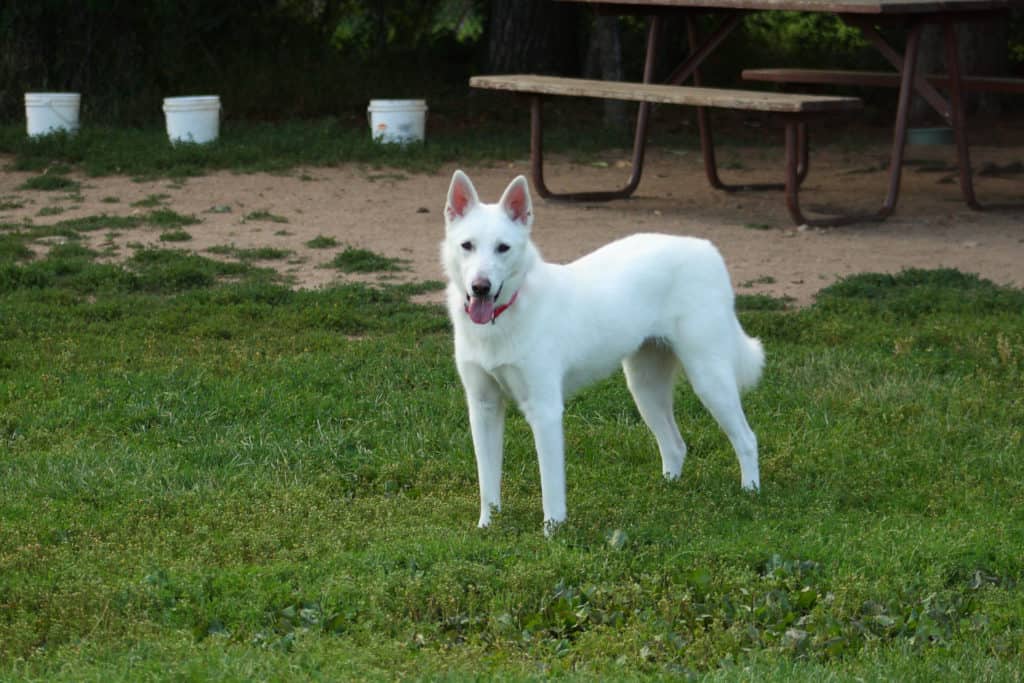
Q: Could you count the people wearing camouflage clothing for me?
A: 0